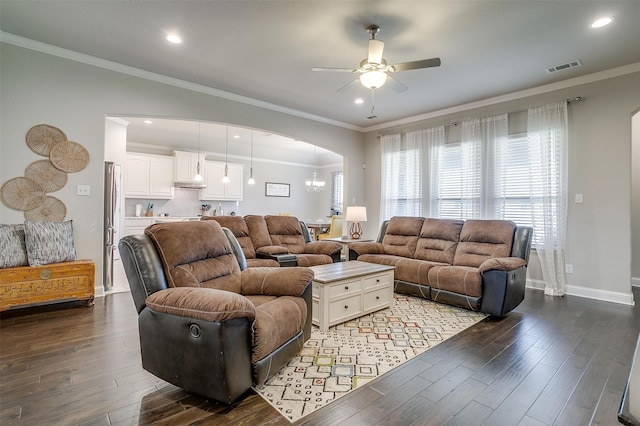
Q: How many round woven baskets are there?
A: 5